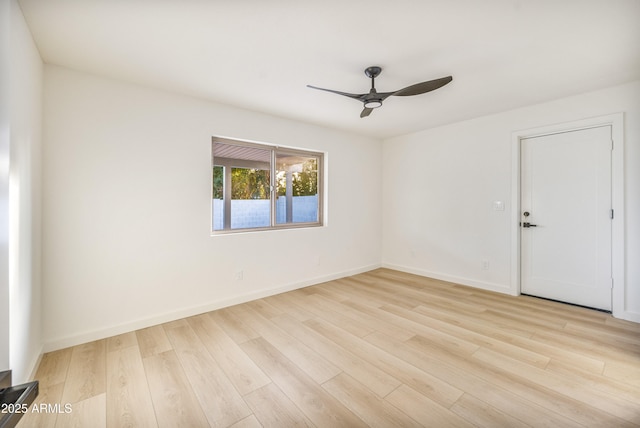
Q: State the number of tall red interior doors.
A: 0